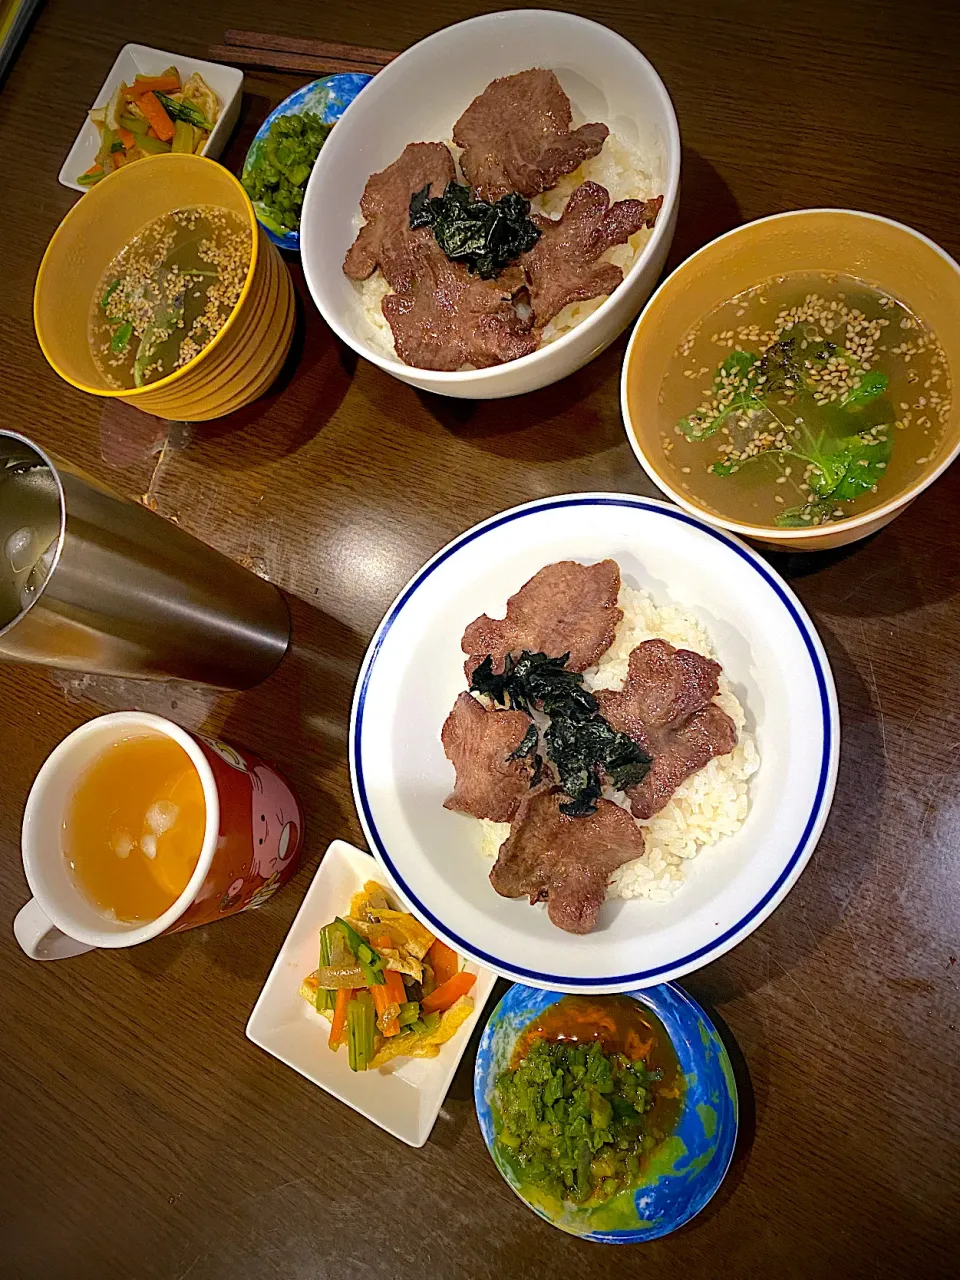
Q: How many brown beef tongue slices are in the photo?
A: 8